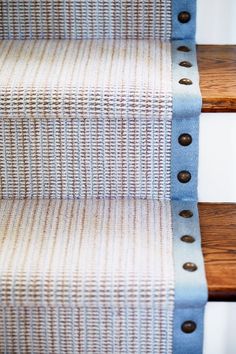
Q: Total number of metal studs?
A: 10